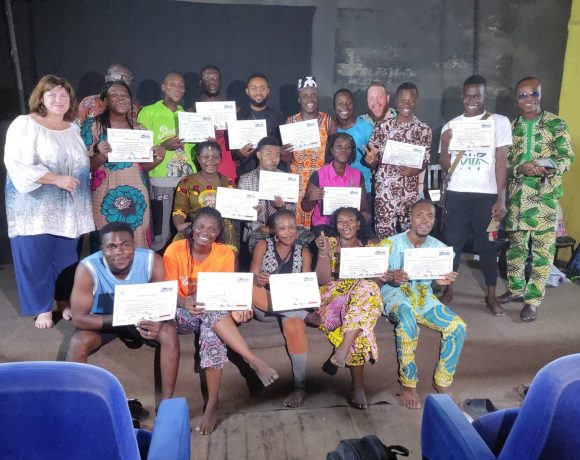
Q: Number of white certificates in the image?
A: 15